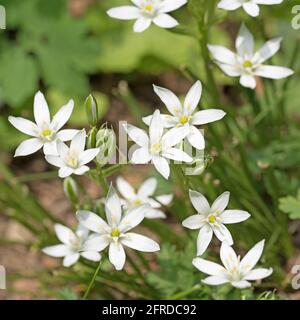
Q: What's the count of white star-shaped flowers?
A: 12